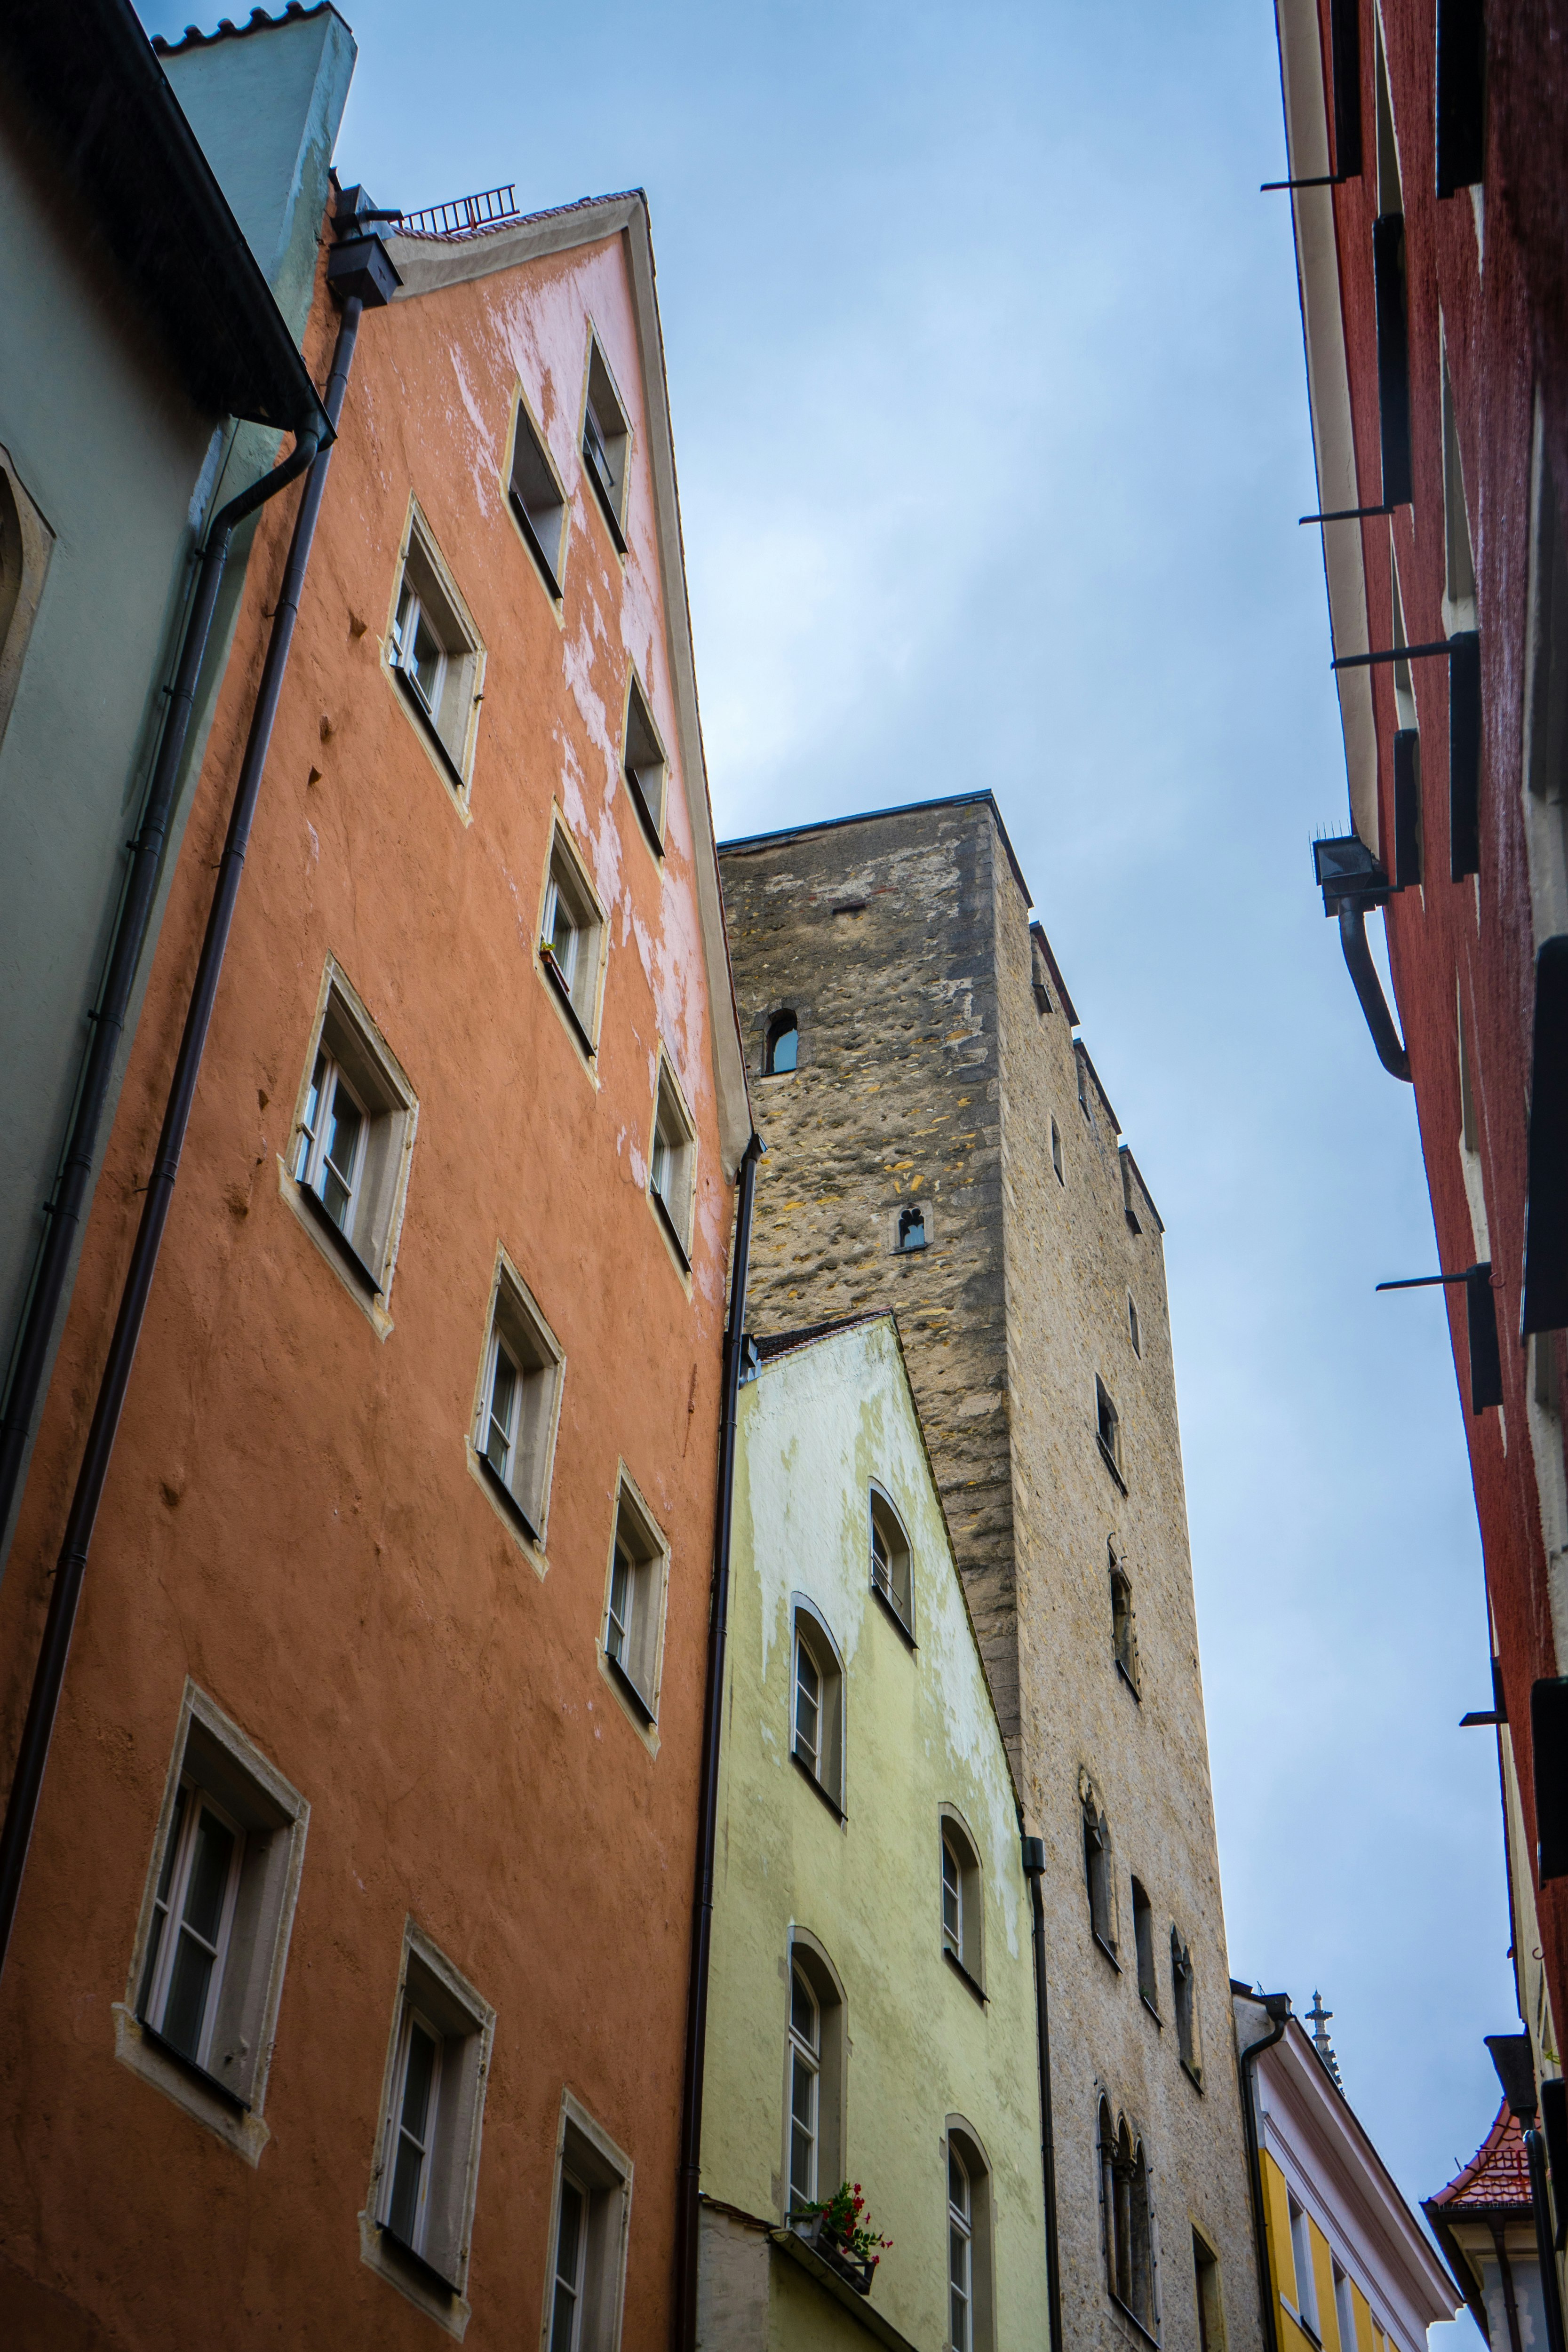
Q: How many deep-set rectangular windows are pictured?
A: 12